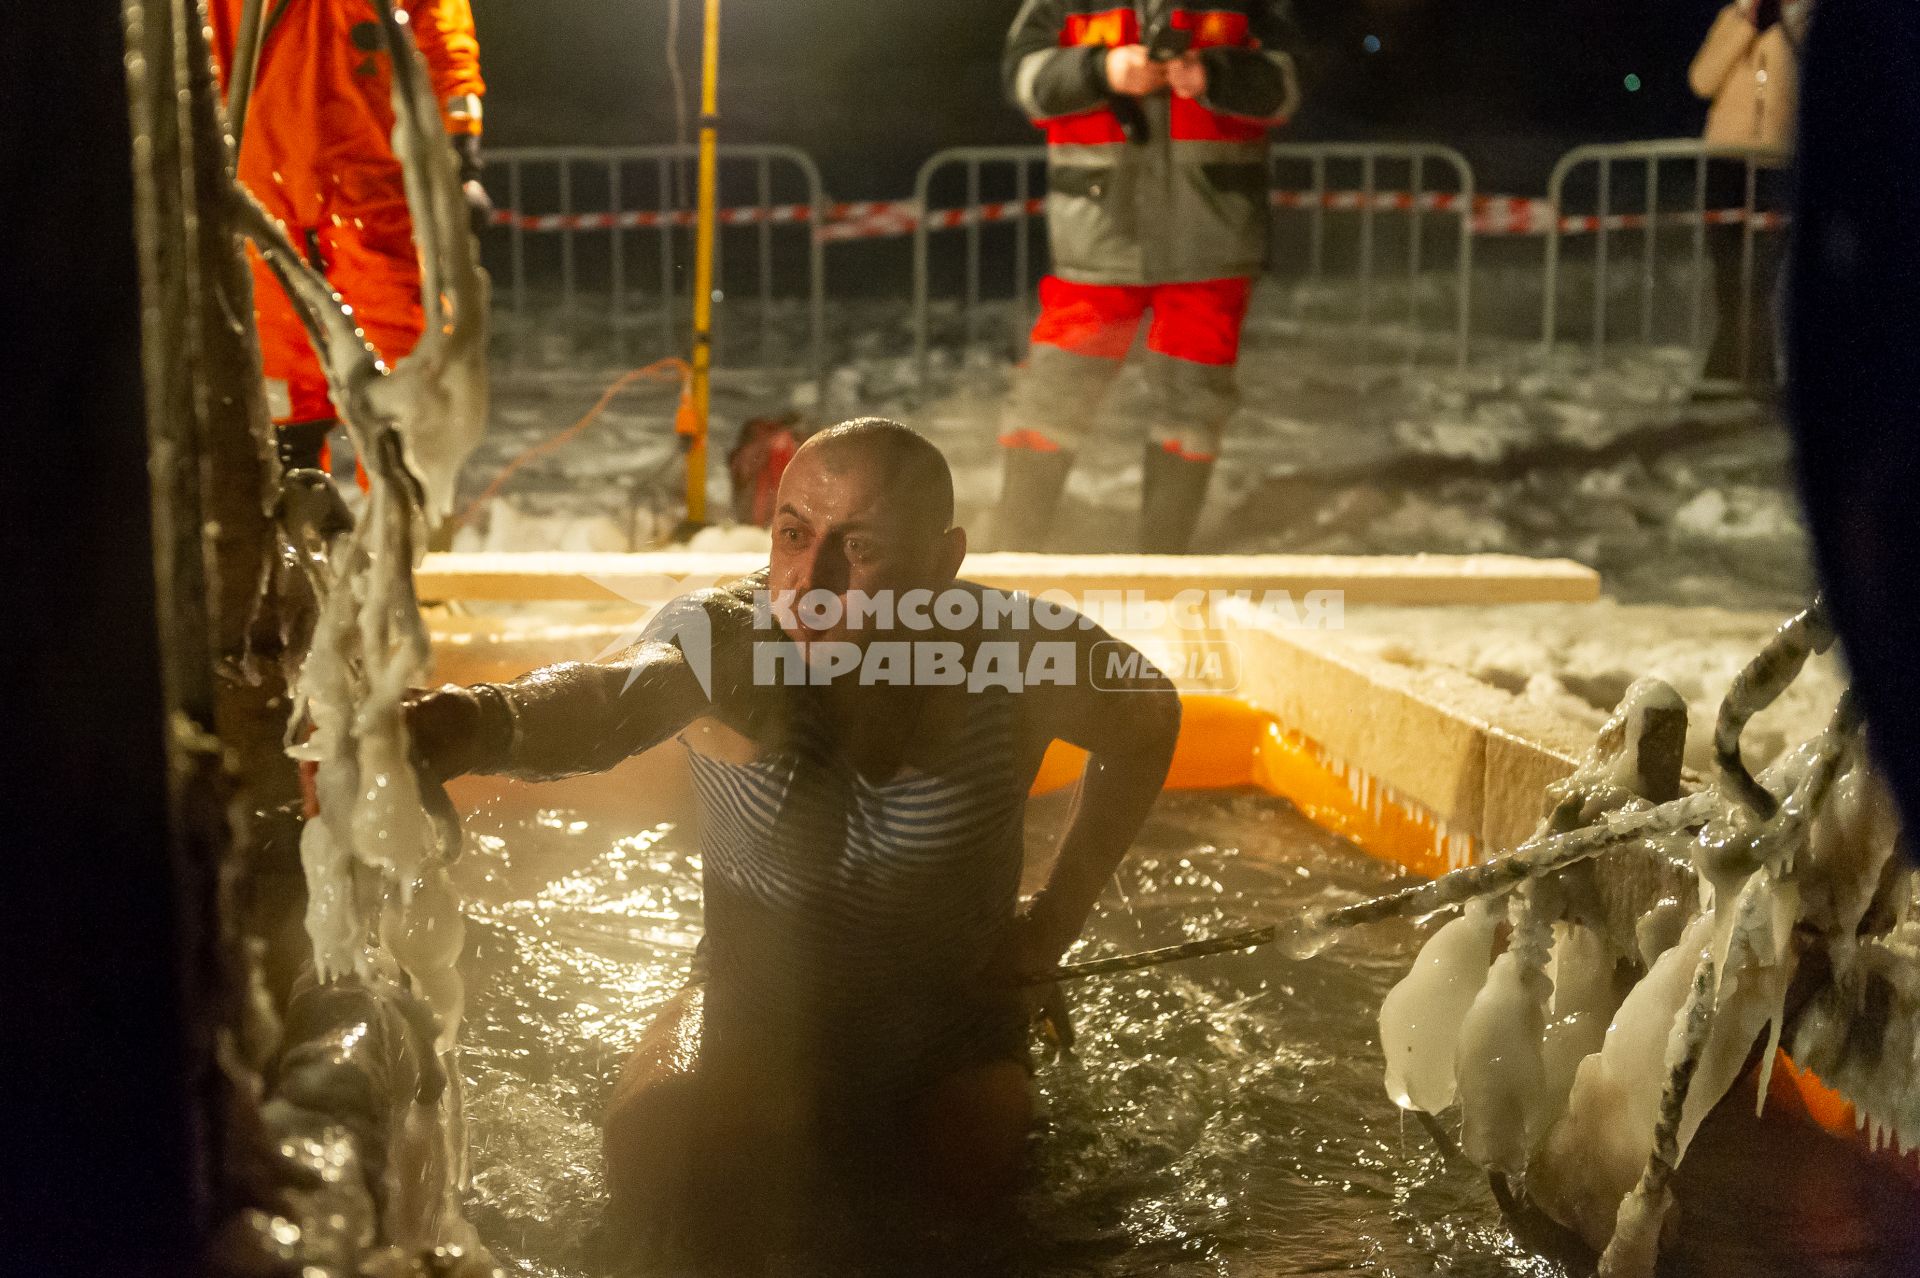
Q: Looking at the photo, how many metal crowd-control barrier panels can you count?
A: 3